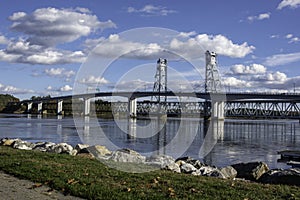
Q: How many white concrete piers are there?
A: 6